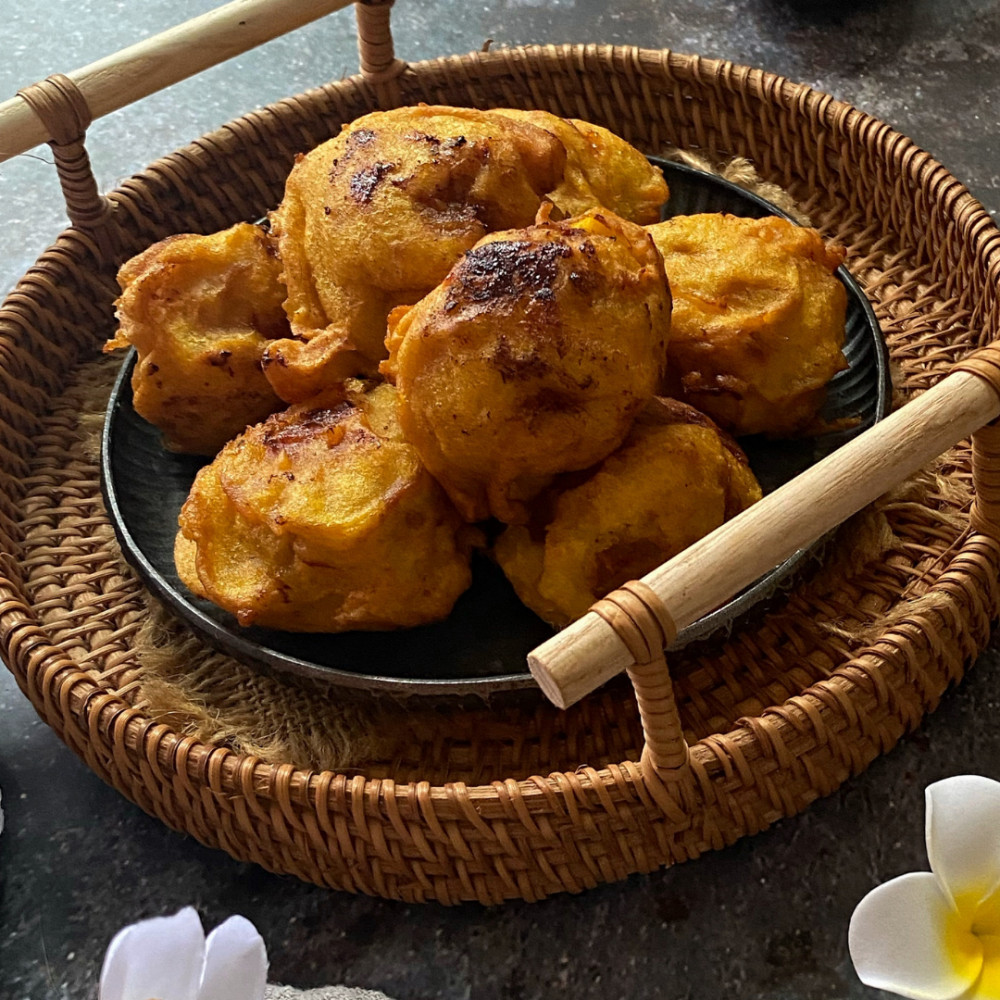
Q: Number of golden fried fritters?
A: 7